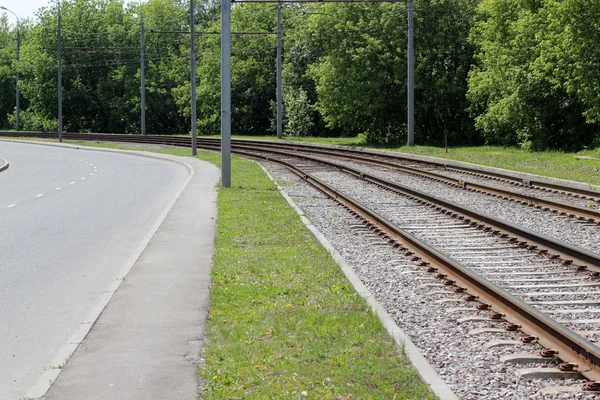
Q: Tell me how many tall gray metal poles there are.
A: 7